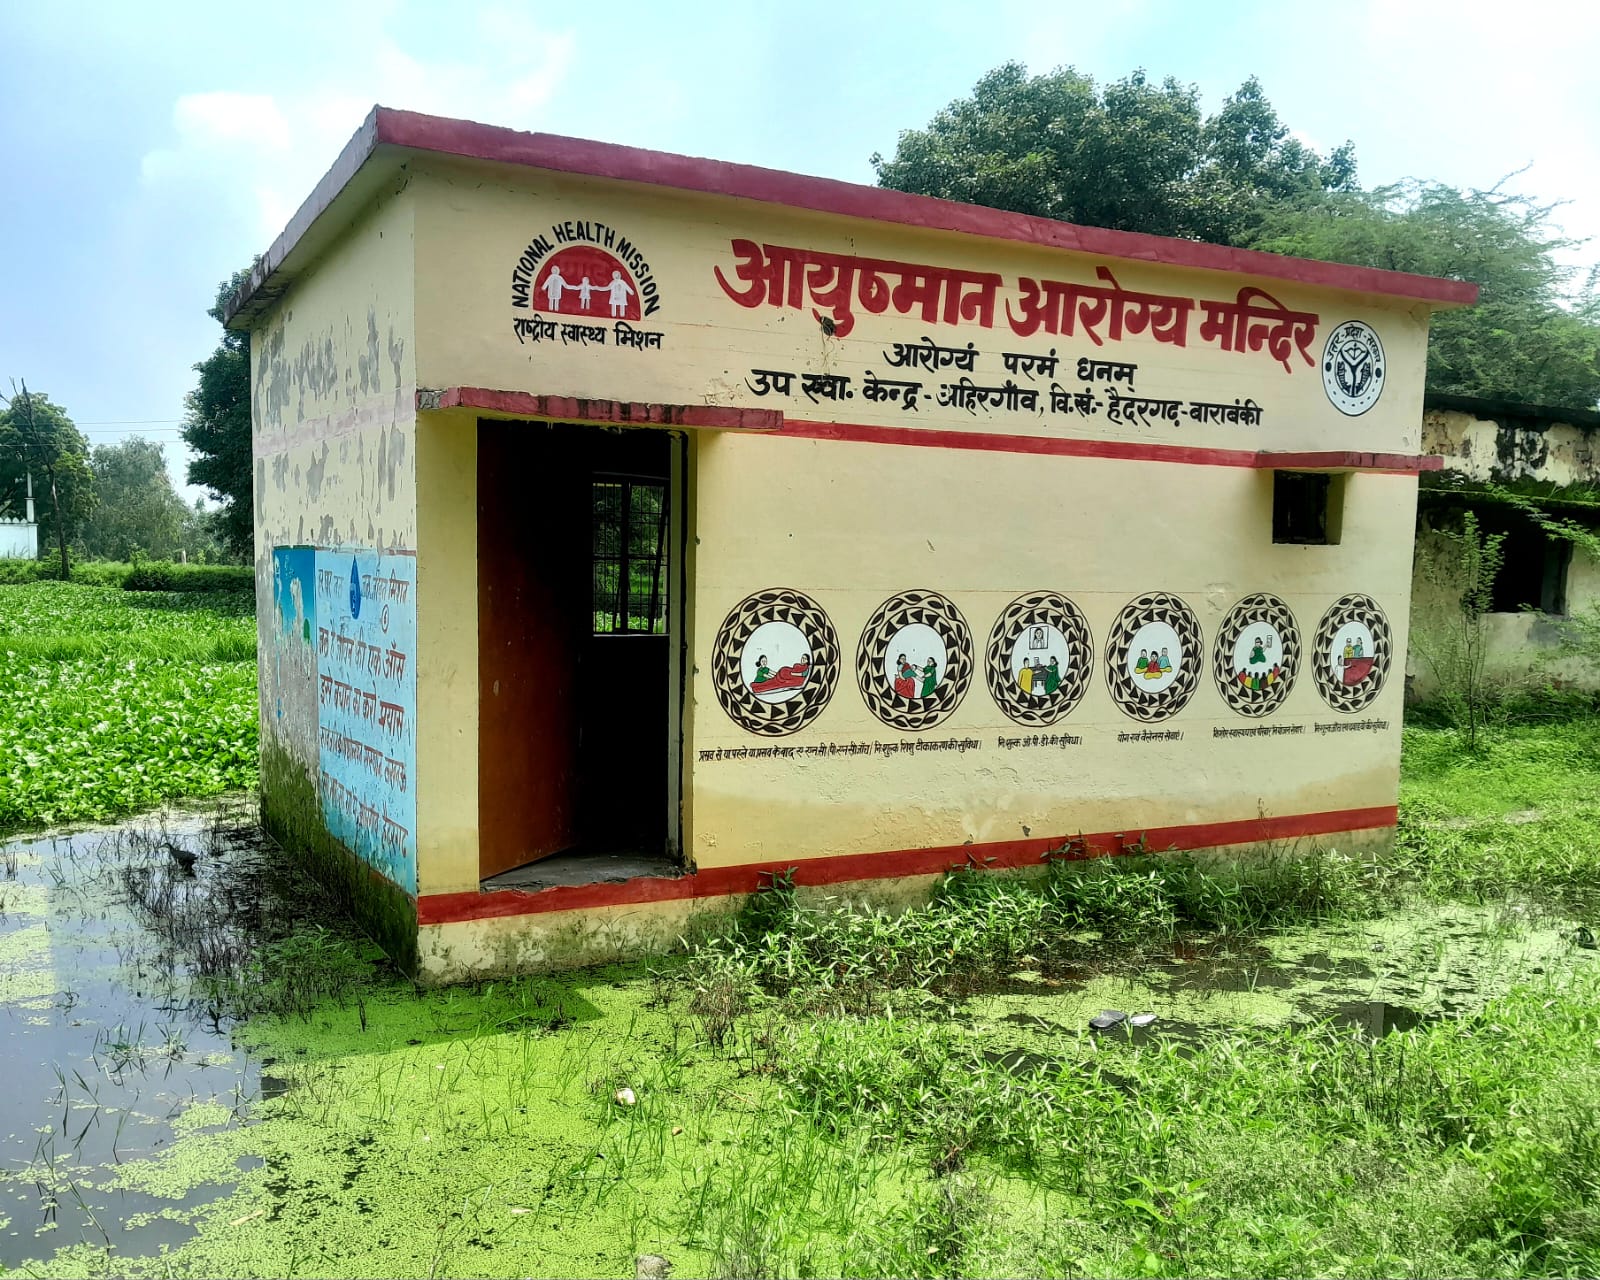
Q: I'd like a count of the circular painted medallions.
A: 6